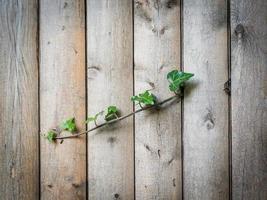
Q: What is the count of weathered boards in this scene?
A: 6